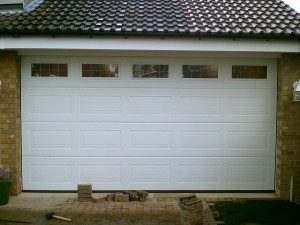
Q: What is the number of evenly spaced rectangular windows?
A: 5